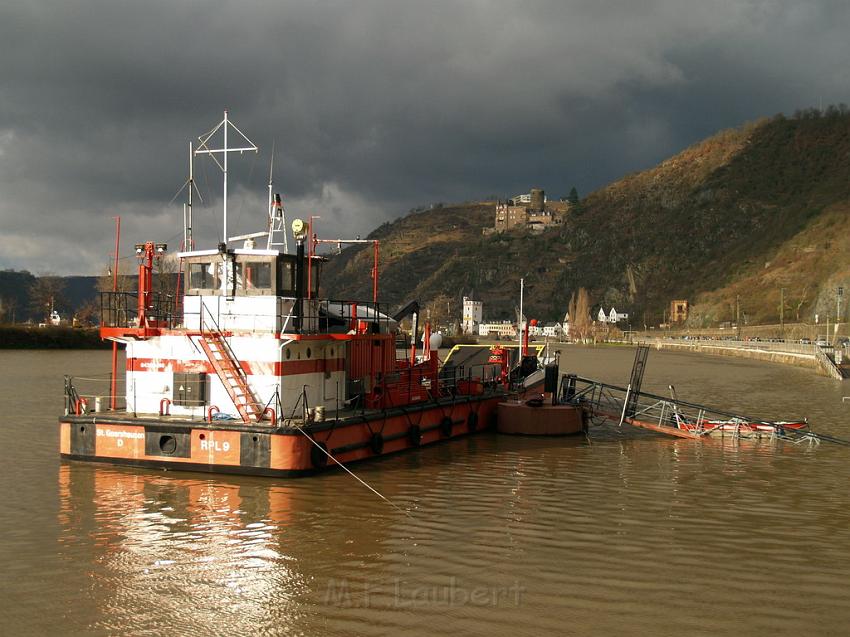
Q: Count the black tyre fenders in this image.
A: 5